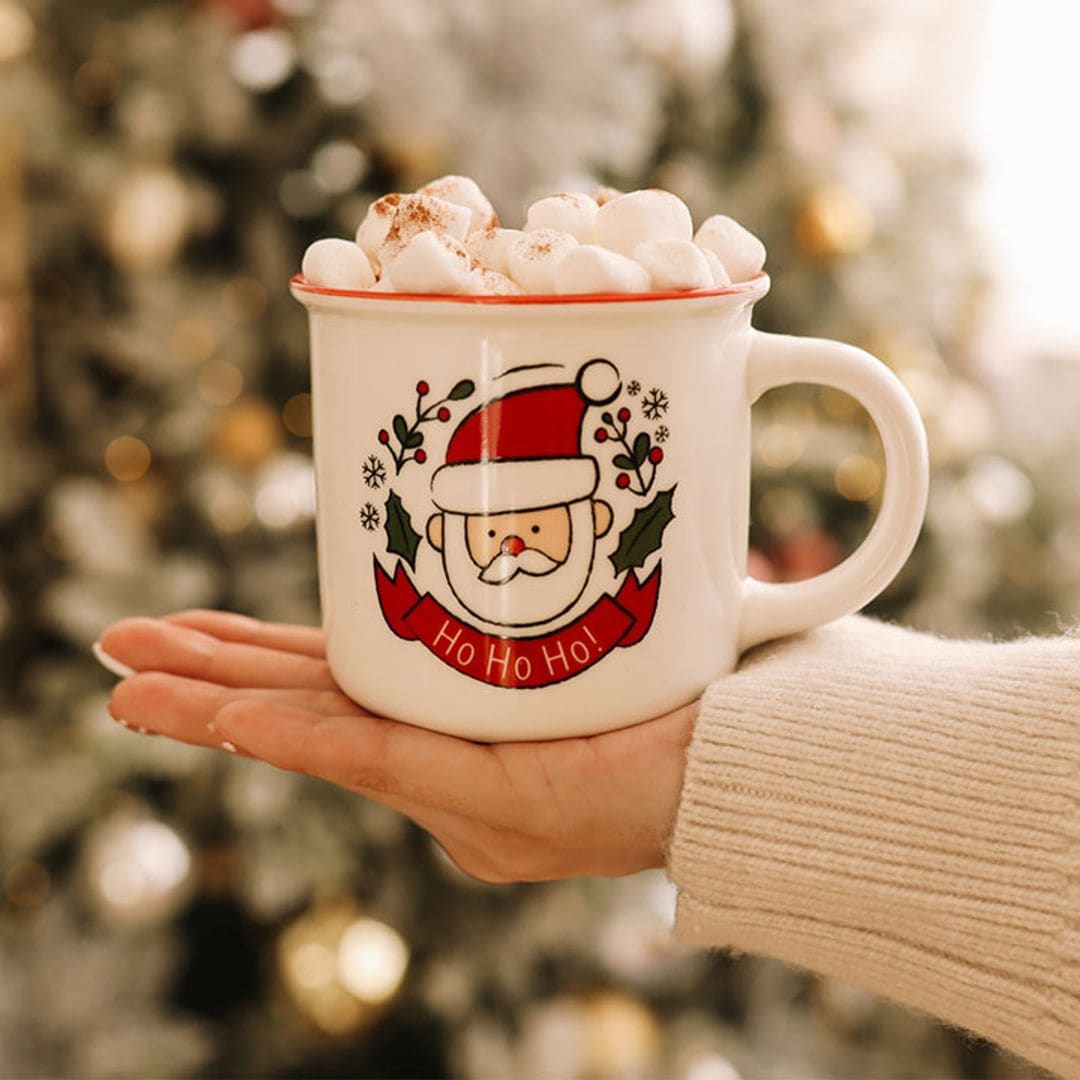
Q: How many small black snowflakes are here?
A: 5